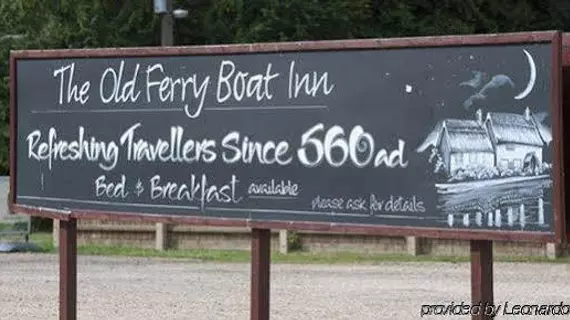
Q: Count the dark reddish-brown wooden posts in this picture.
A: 3